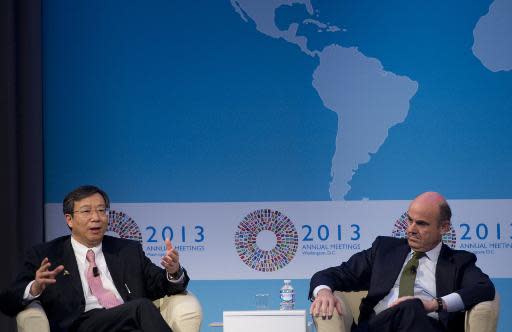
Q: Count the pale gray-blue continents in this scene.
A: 3